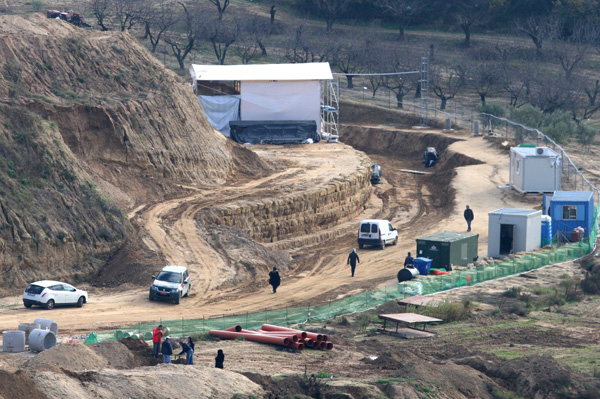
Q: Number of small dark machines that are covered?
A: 2